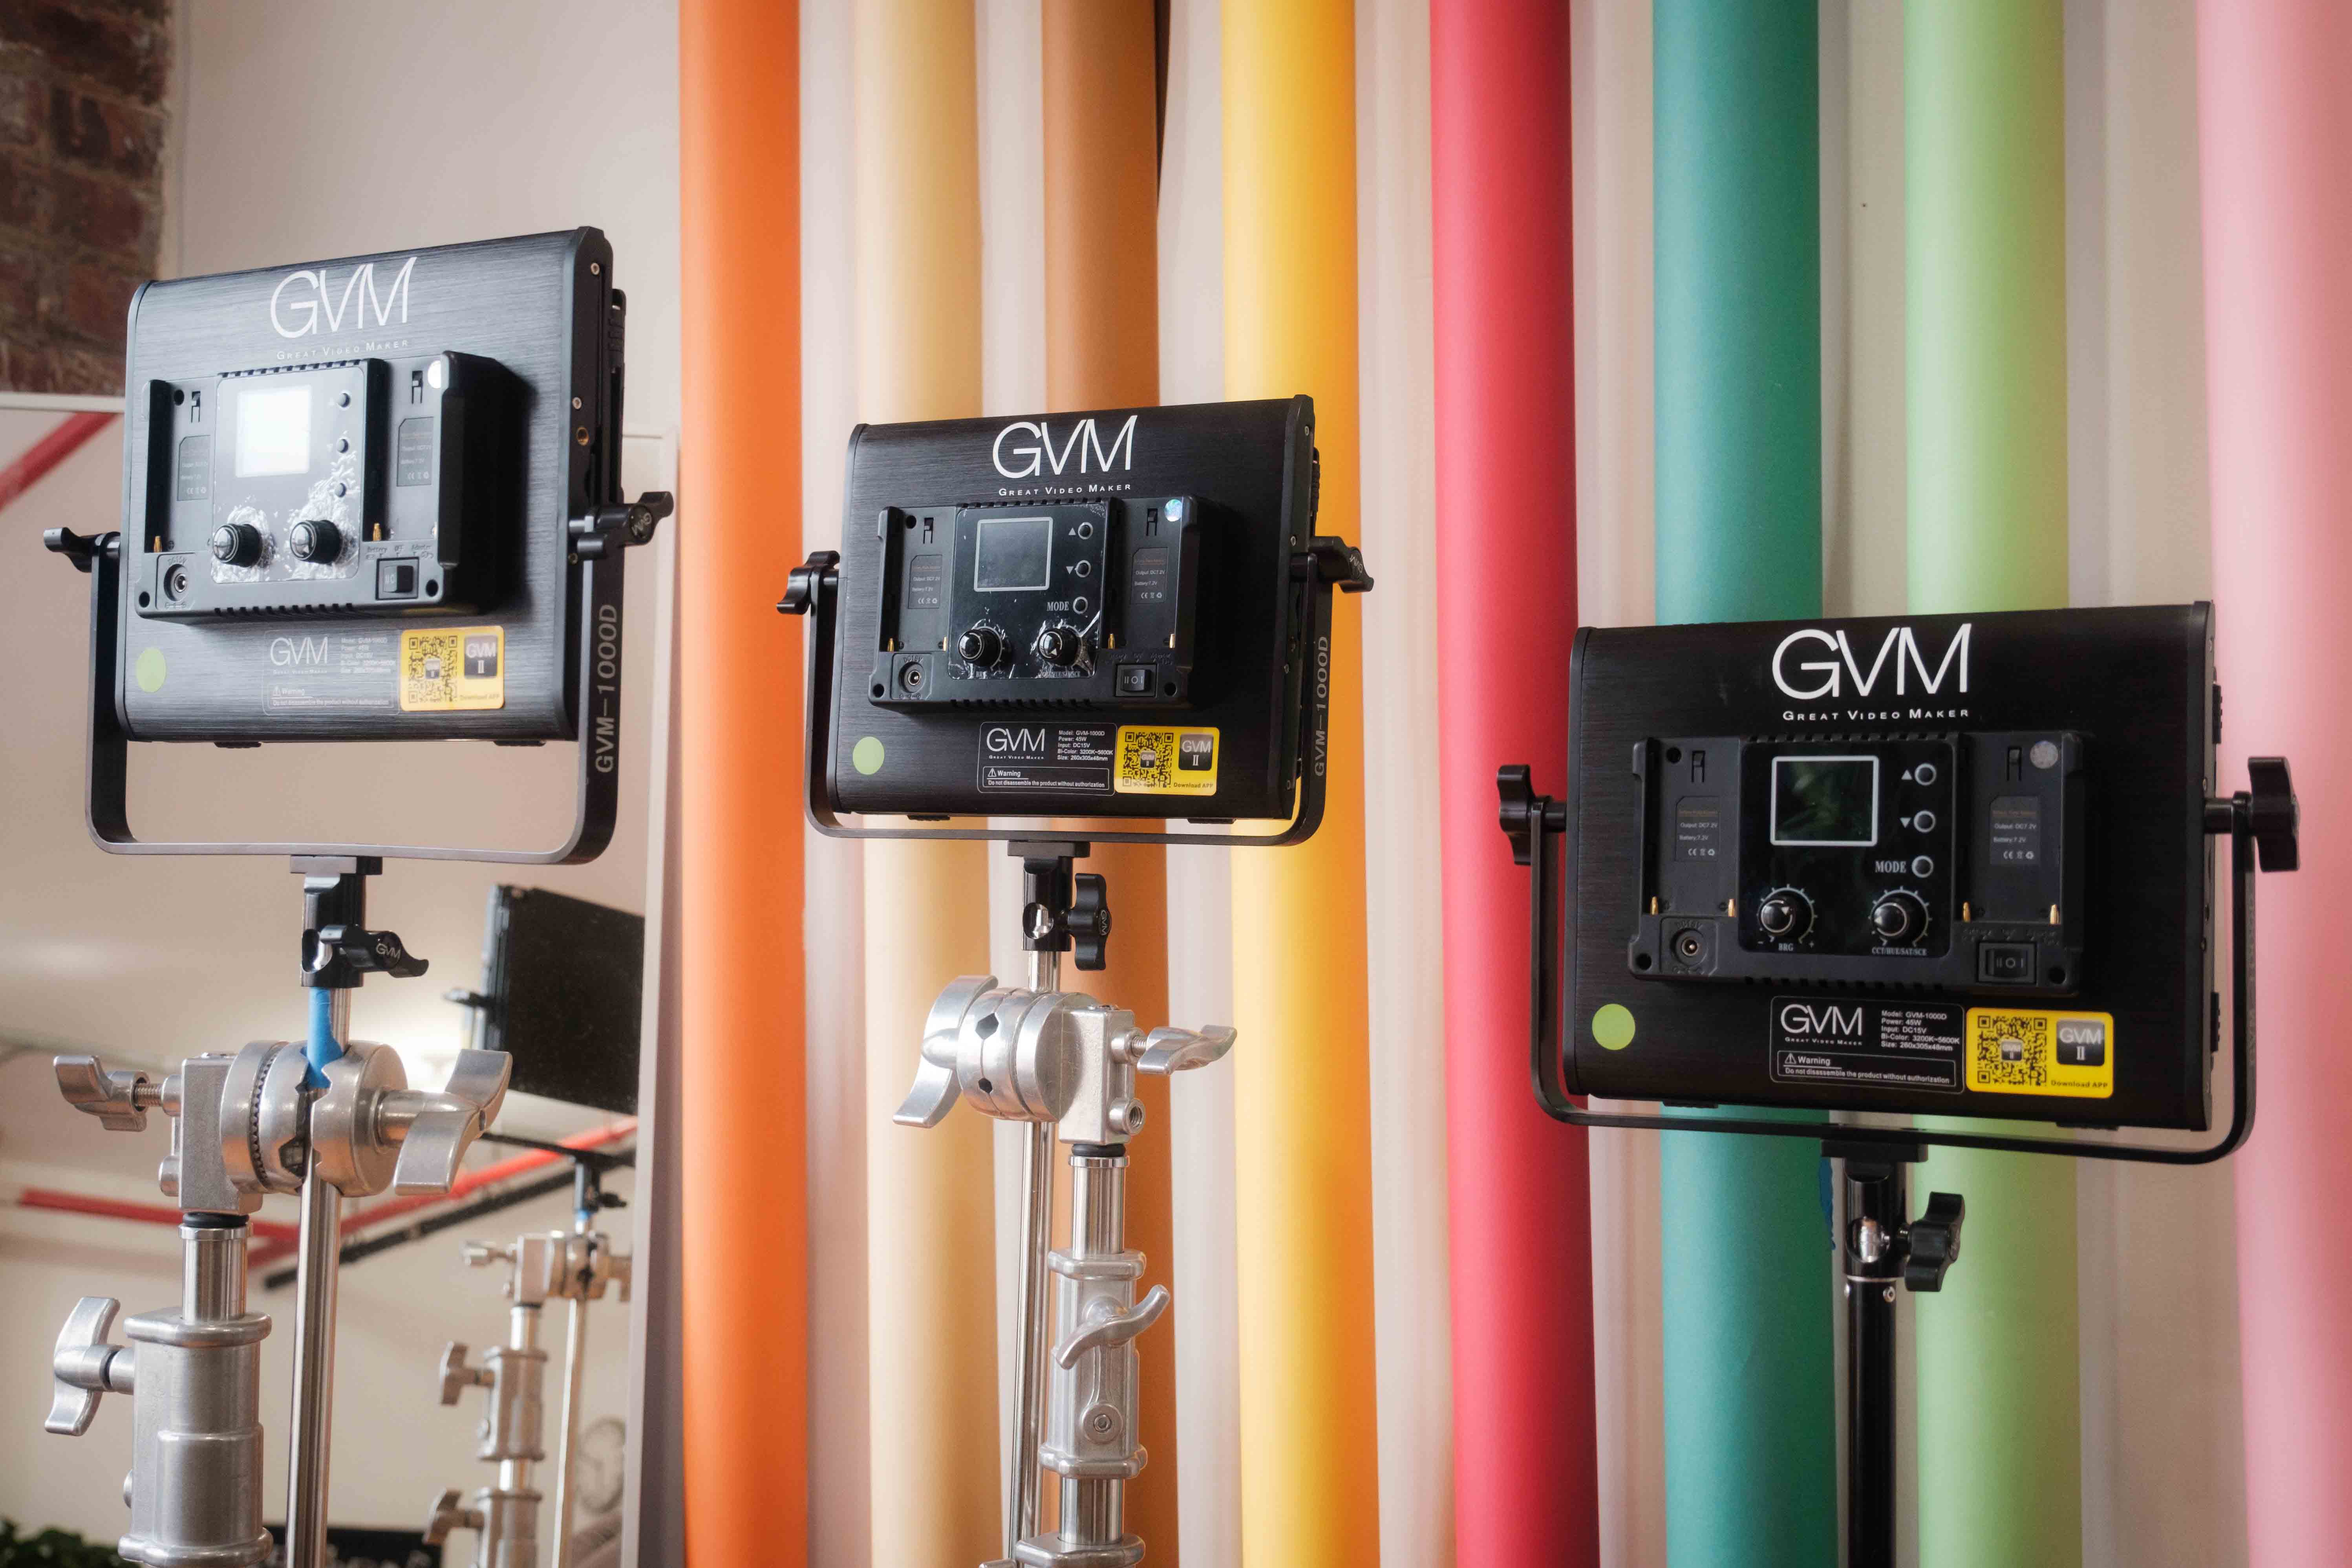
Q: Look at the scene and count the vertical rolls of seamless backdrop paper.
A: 8